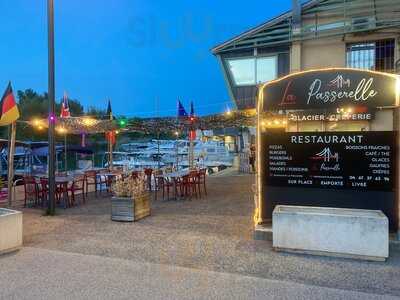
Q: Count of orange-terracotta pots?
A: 0